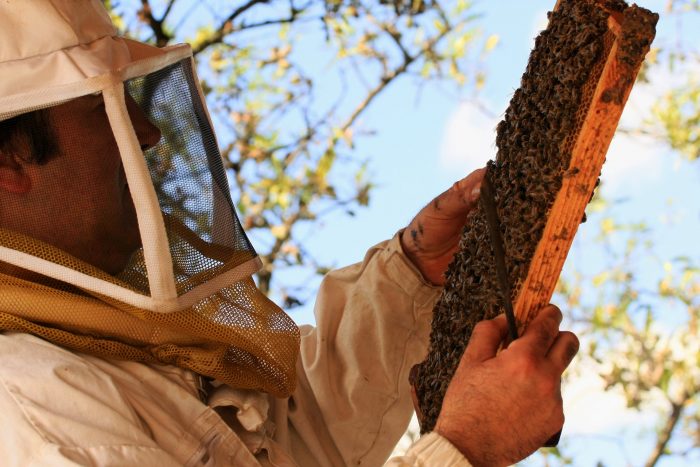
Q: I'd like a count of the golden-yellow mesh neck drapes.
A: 1